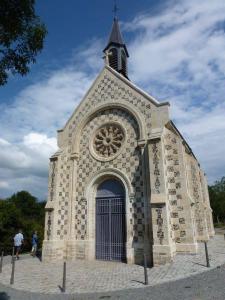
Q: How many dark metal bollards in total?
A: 5